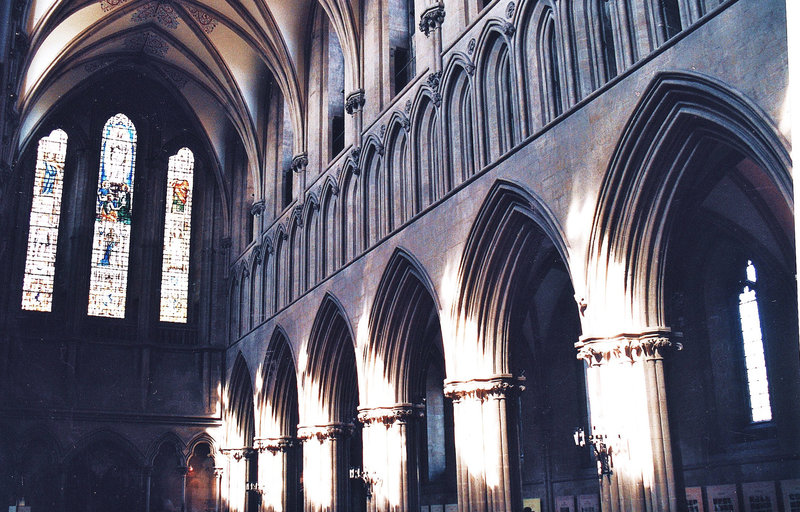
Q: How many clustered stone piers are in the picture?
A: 6